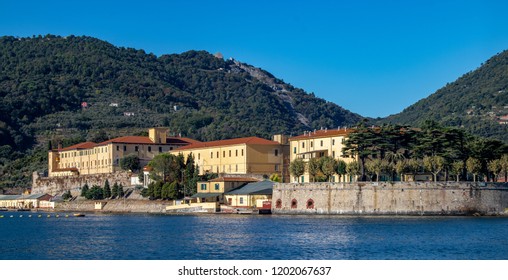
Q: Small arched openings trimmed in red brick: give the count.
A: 3